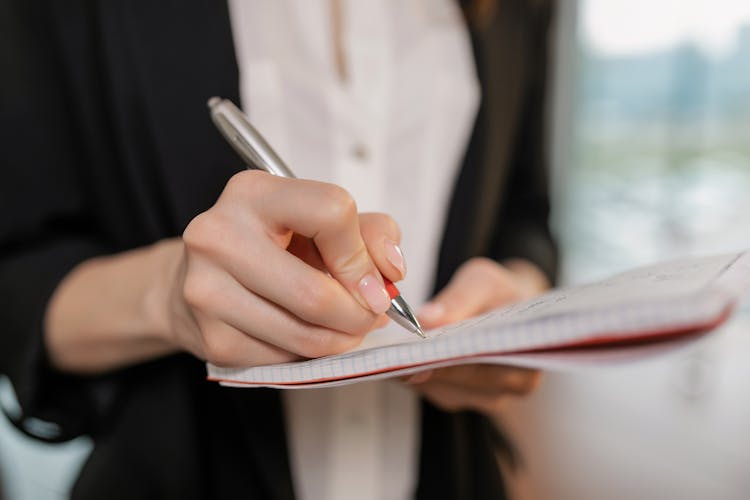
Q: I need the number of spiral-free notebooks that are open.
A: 1